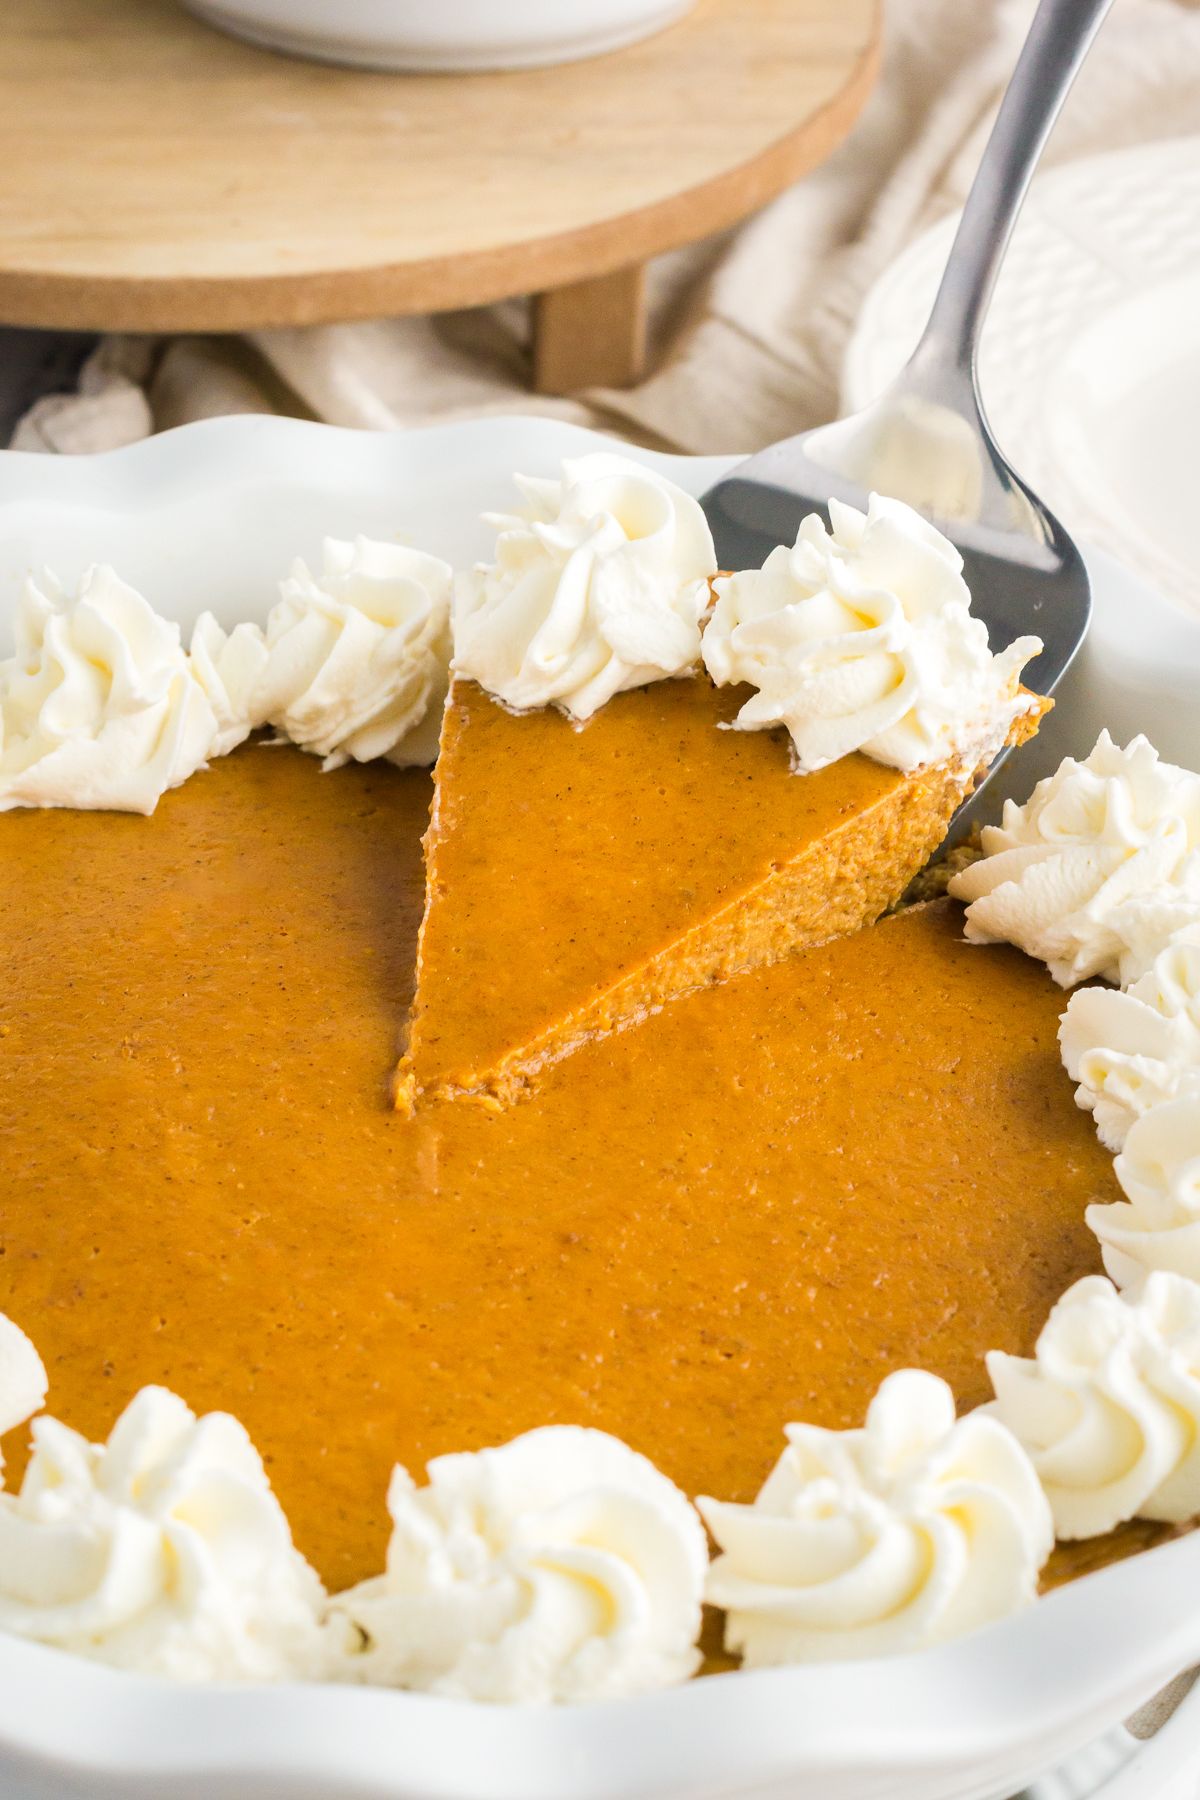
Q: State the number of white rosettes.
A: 12